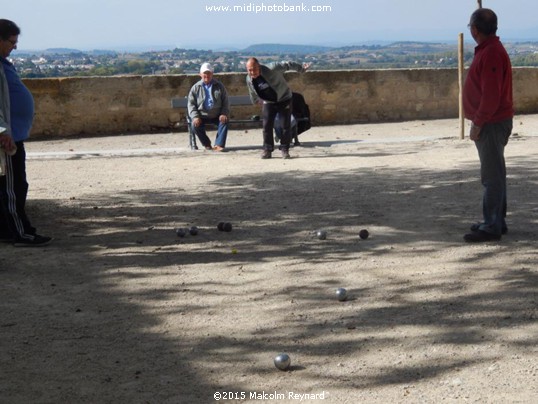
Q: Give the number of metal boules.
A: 8